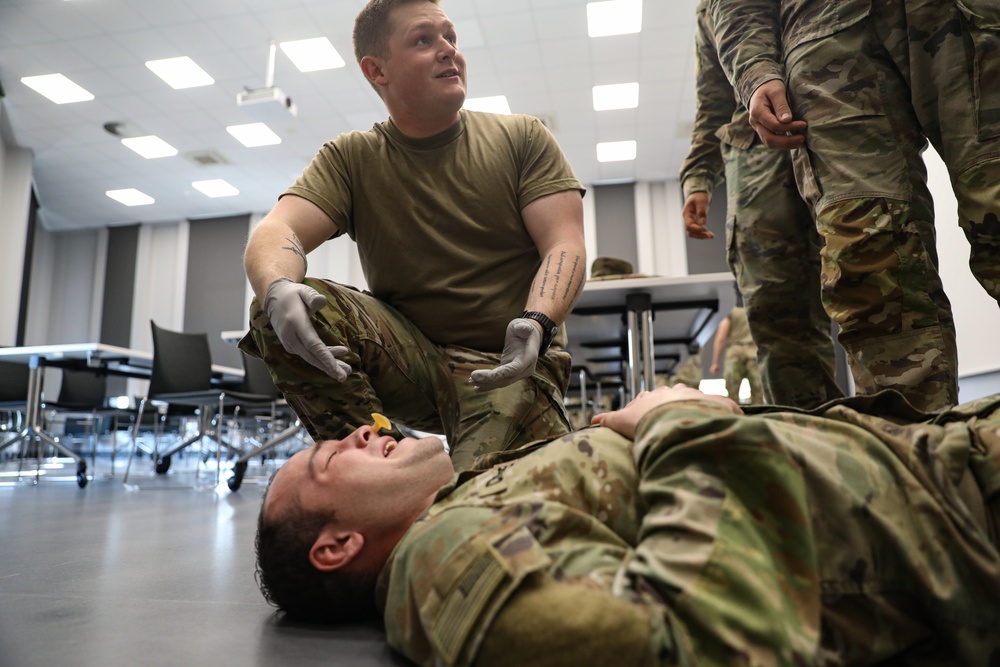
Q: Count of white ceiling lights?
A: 11